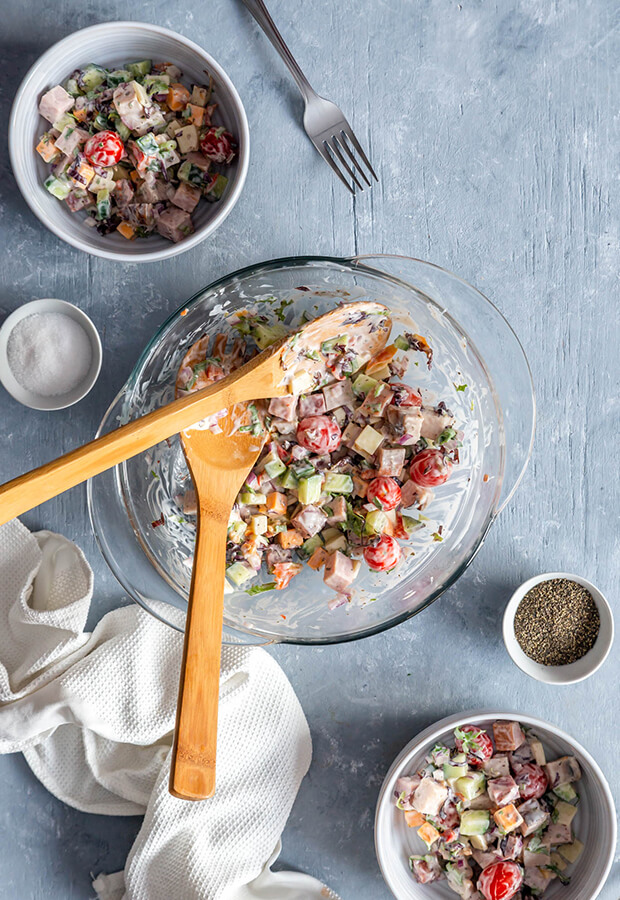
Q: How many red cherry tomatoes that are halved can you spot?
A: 0